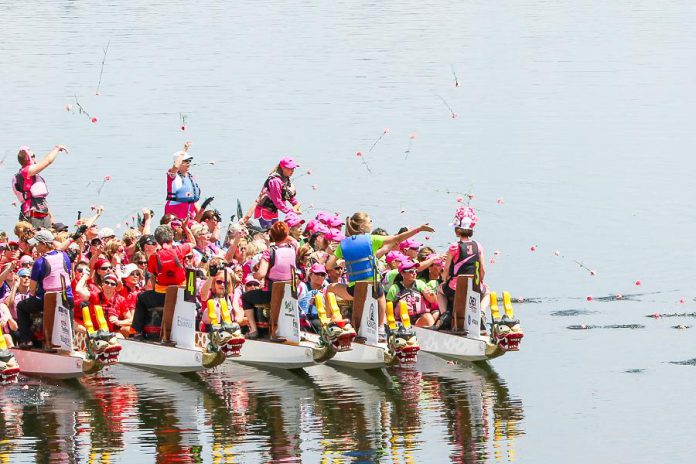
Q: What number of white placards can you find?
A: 5